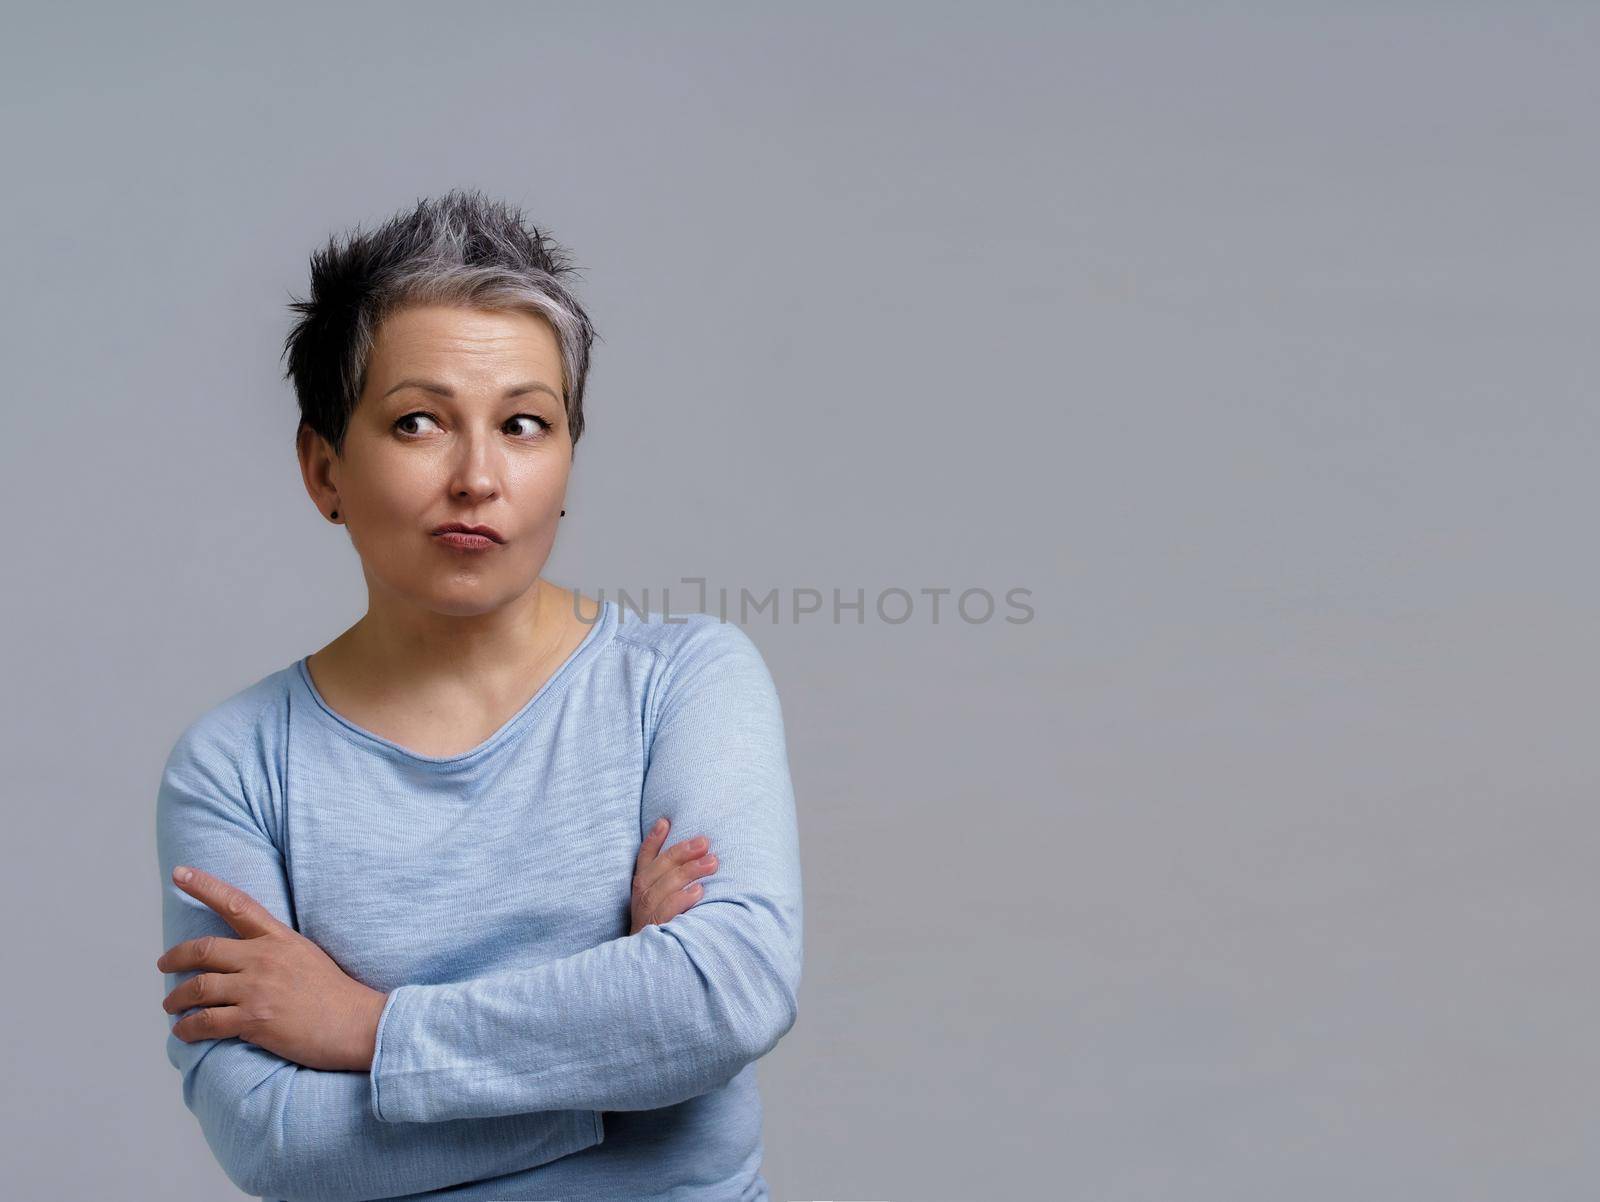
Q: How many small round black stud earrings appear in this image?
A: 2